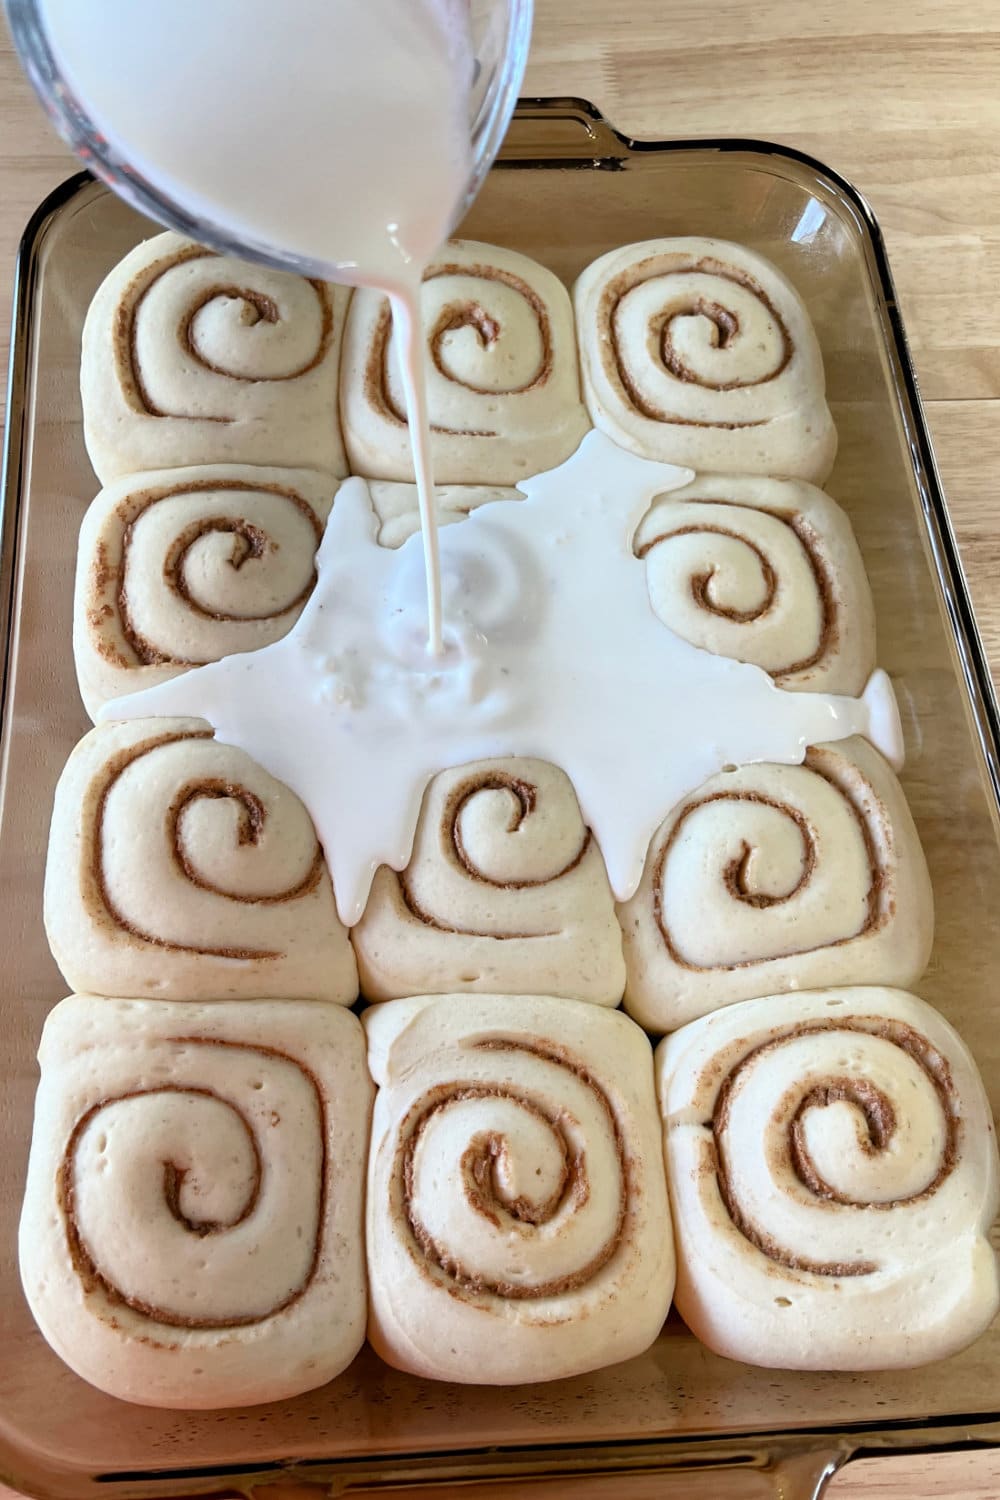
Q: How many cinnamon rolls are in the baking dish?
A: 12